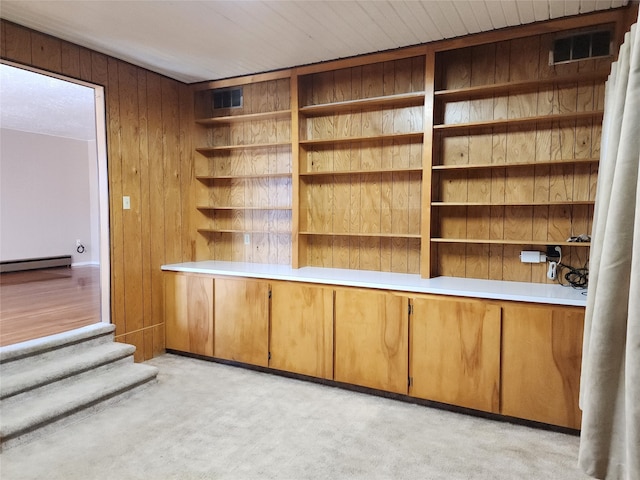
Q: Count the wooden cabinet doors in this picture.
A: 6